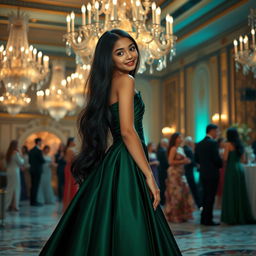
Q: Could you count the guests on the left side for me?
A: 6